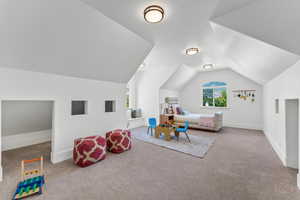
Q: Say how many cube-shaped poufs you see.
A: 2